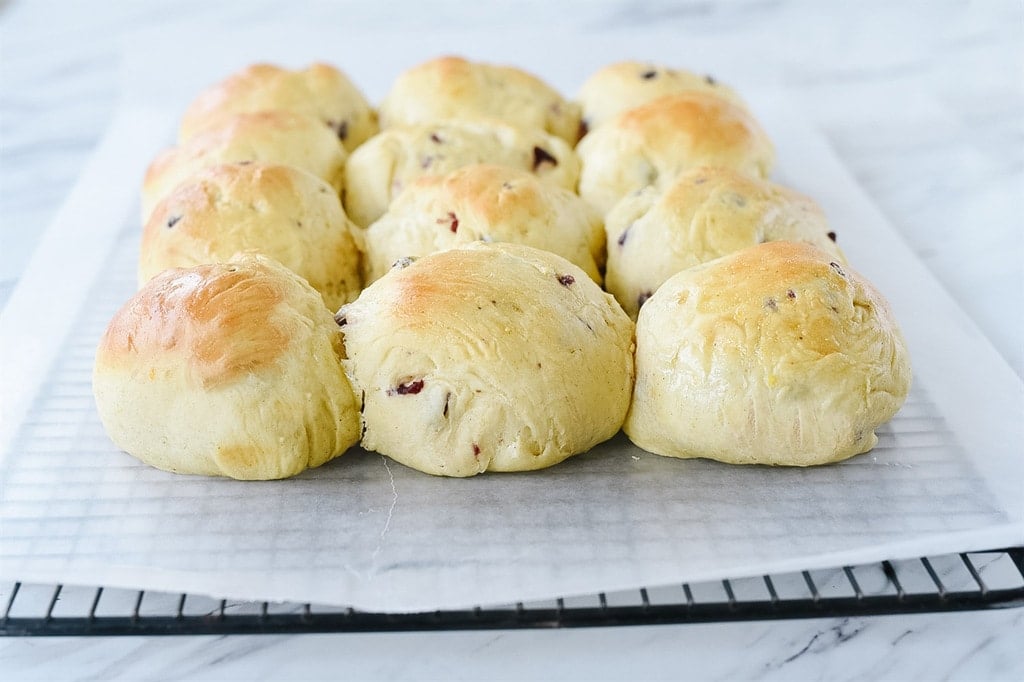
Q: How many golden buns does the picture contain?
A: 12